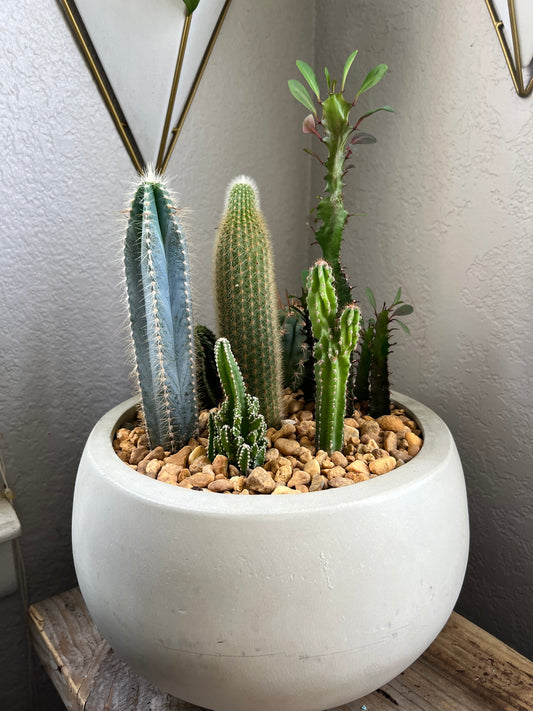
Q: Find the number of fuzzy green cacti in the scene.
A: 1